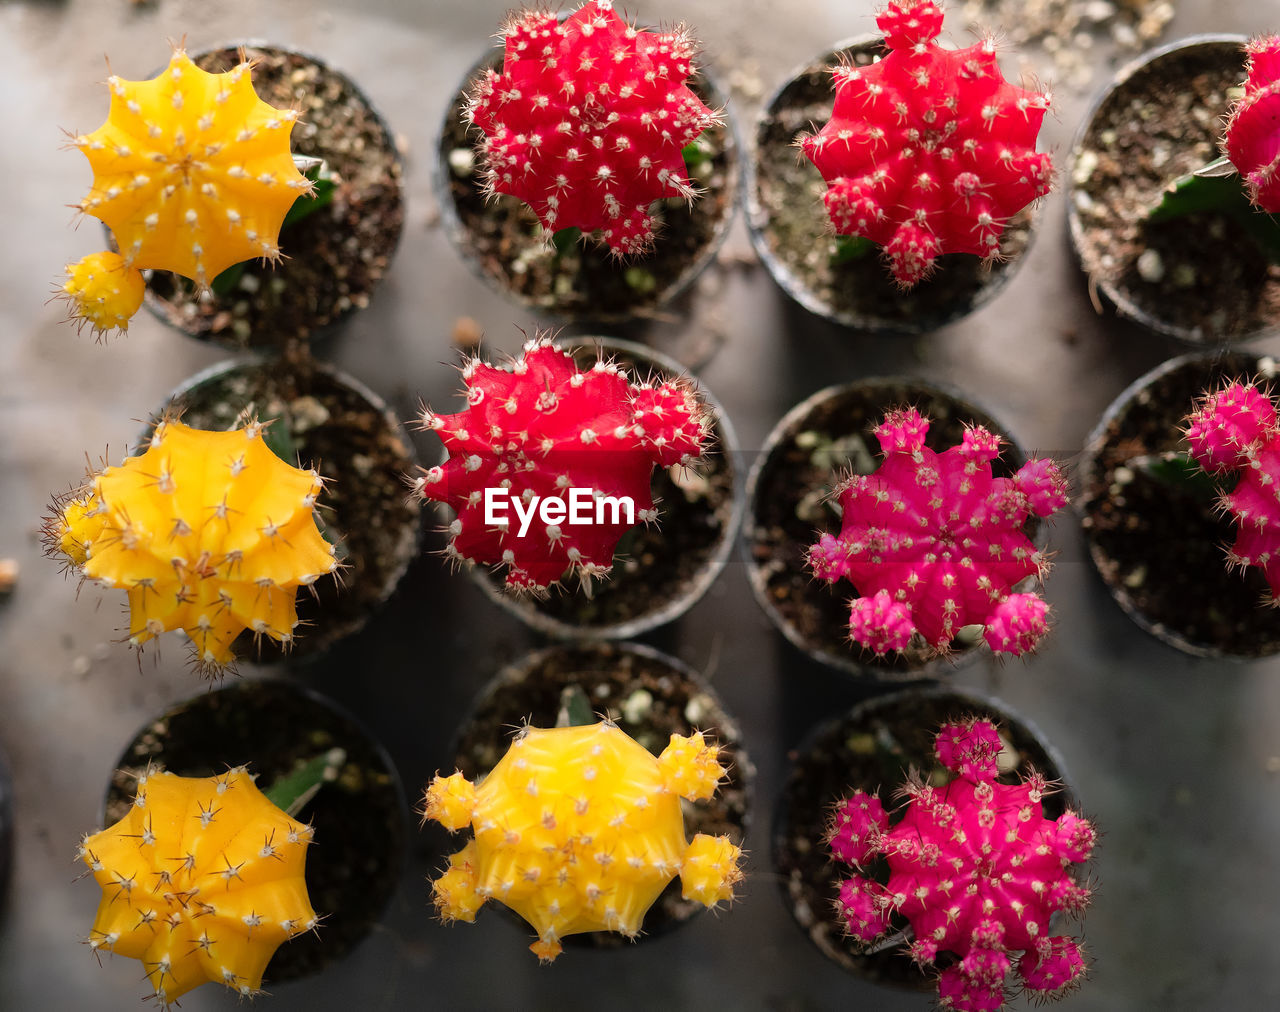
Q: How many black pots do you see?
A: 11